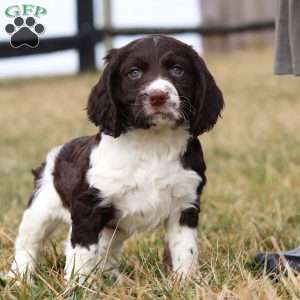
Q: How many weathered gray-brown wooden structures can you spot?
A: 1